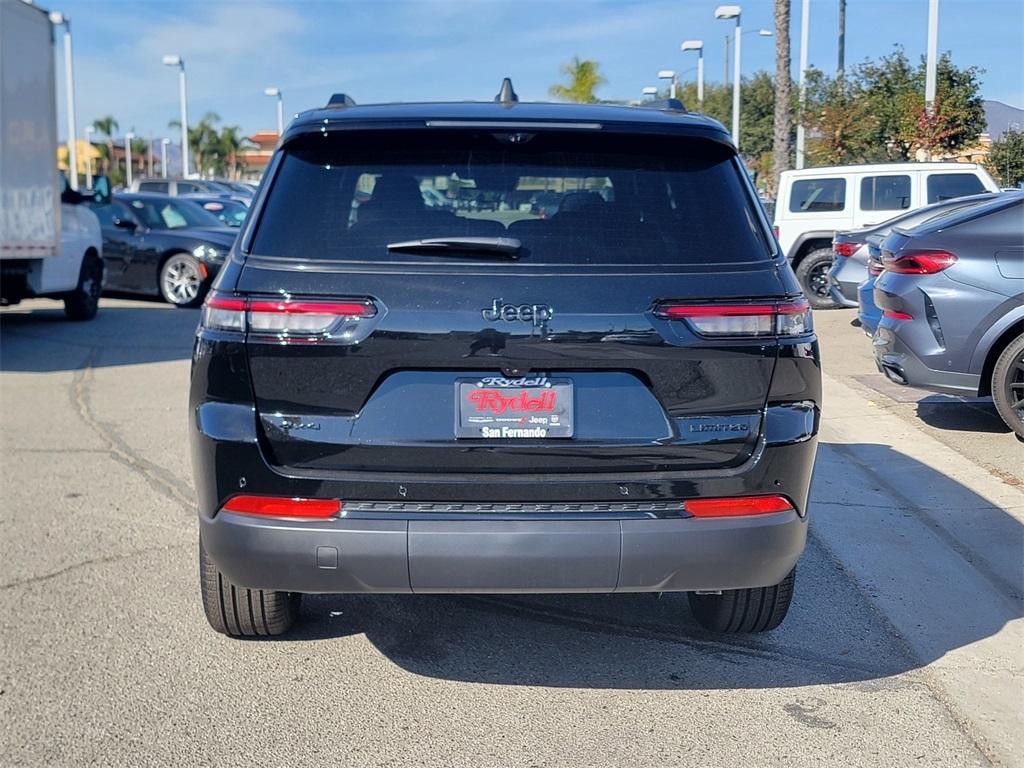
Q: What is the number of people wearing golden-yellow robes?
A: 0